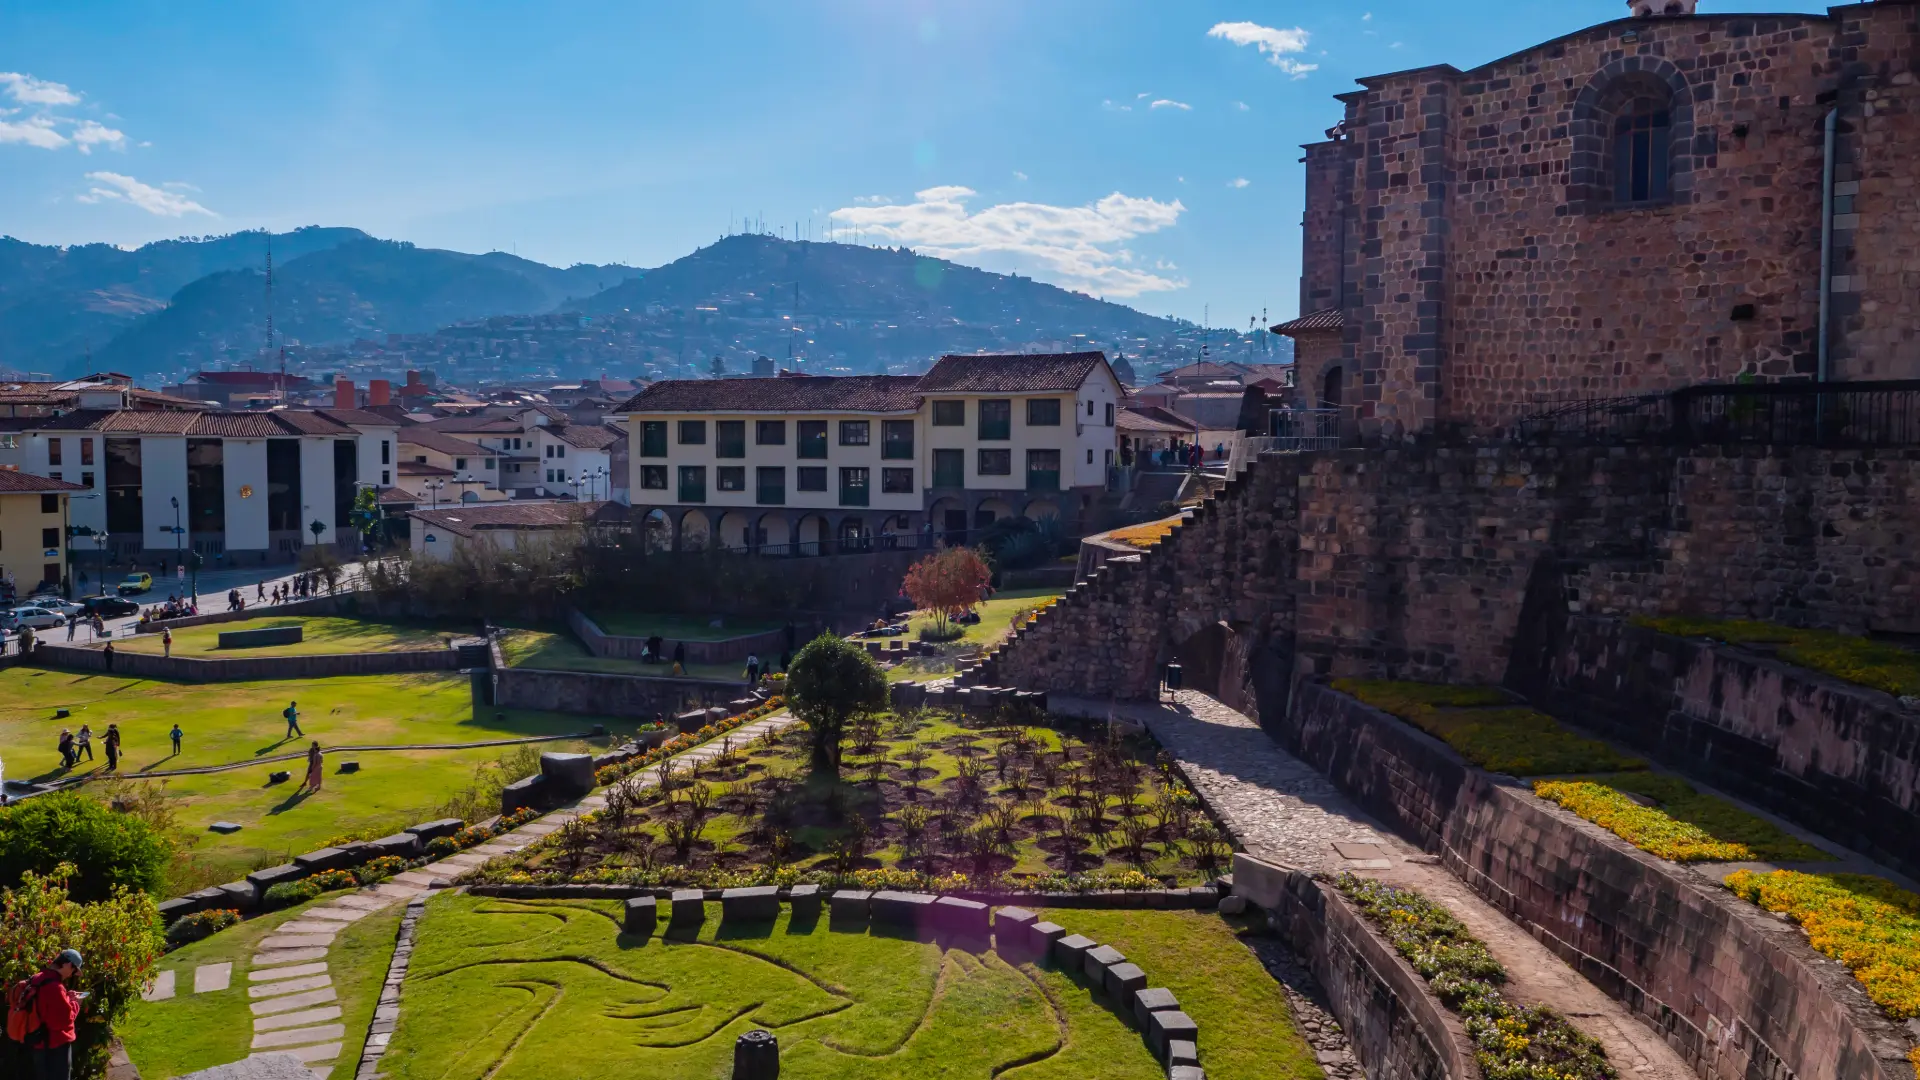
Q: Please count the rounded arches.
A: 13